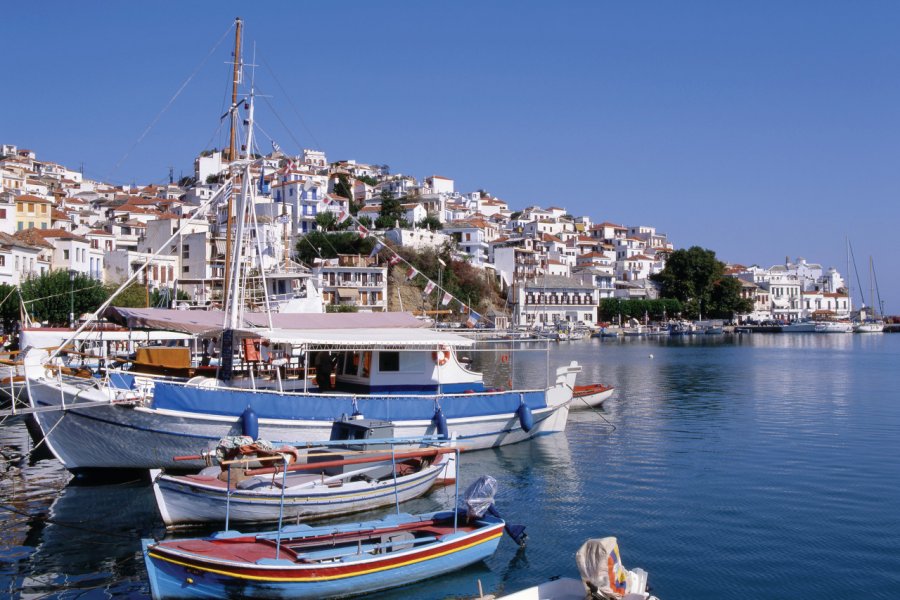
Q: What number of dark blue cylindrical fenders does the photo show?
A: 3